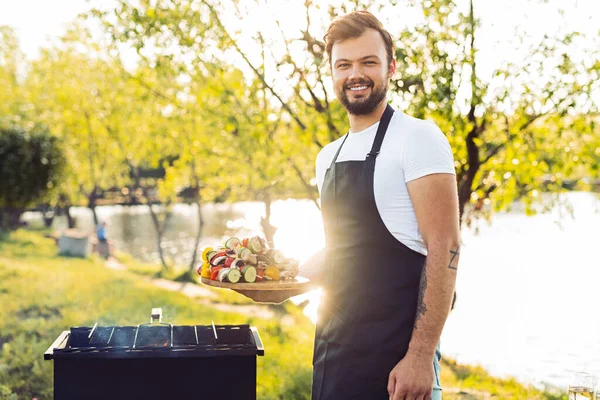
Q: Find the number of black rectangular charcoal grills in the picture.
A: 1